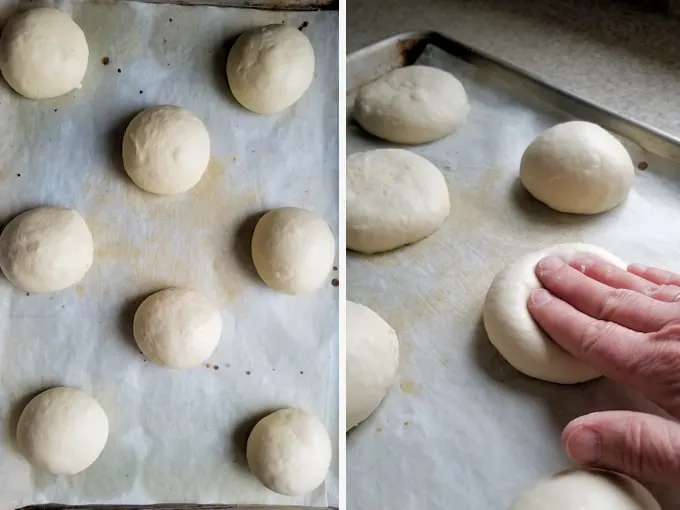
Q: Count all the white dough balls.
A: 14